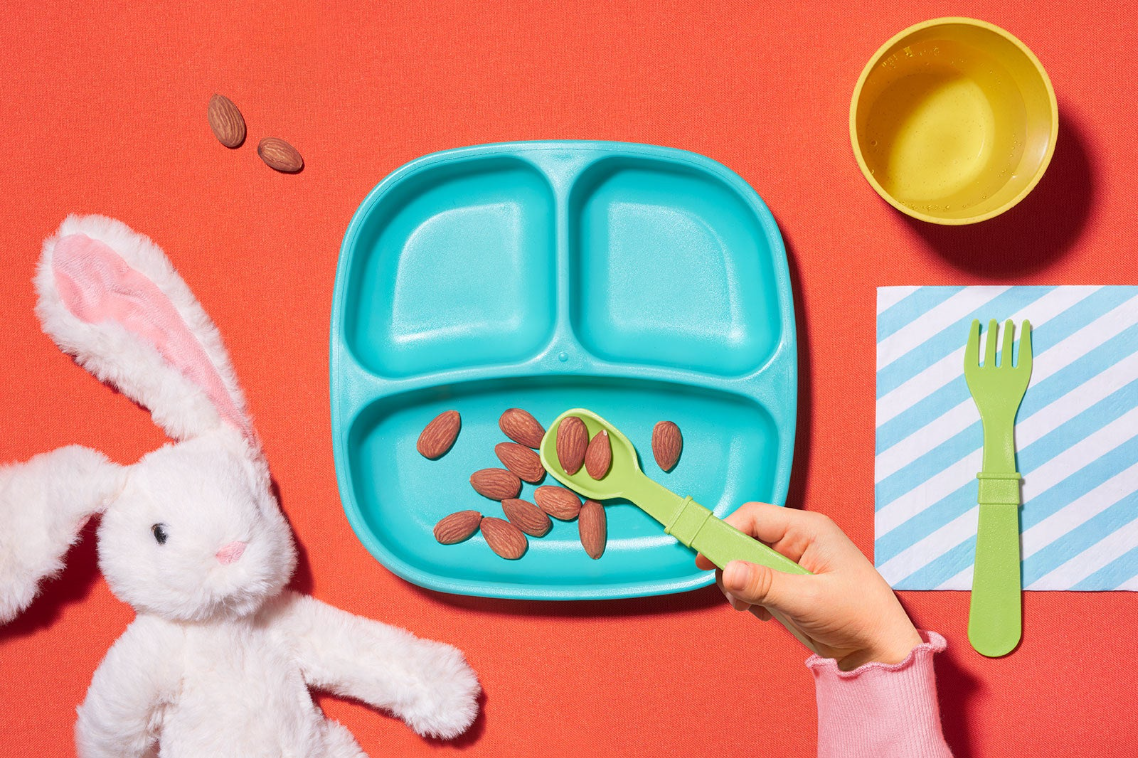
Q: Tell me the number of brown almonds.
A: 14